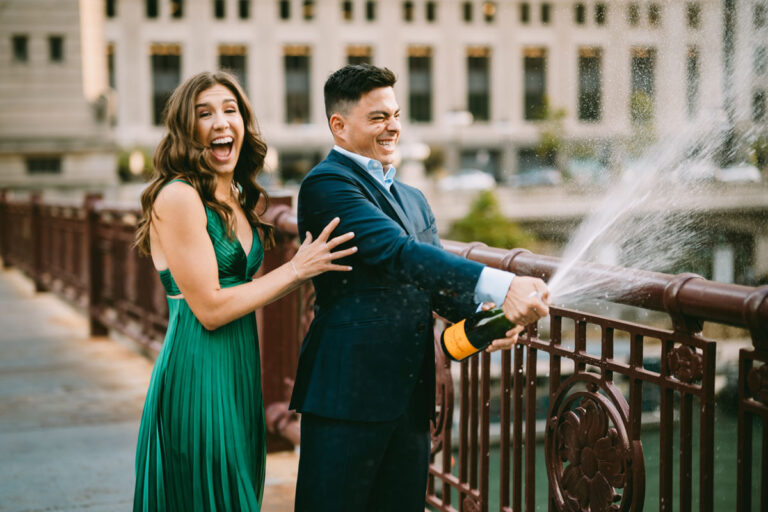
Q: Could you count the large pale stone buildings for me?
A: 2